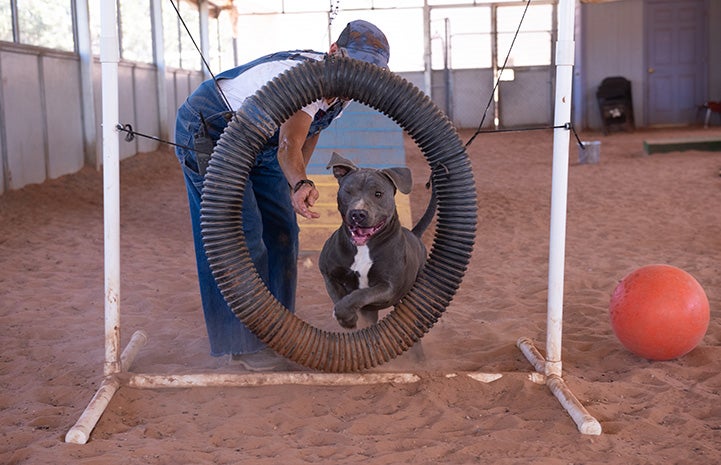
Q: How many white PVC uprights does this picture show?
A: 2